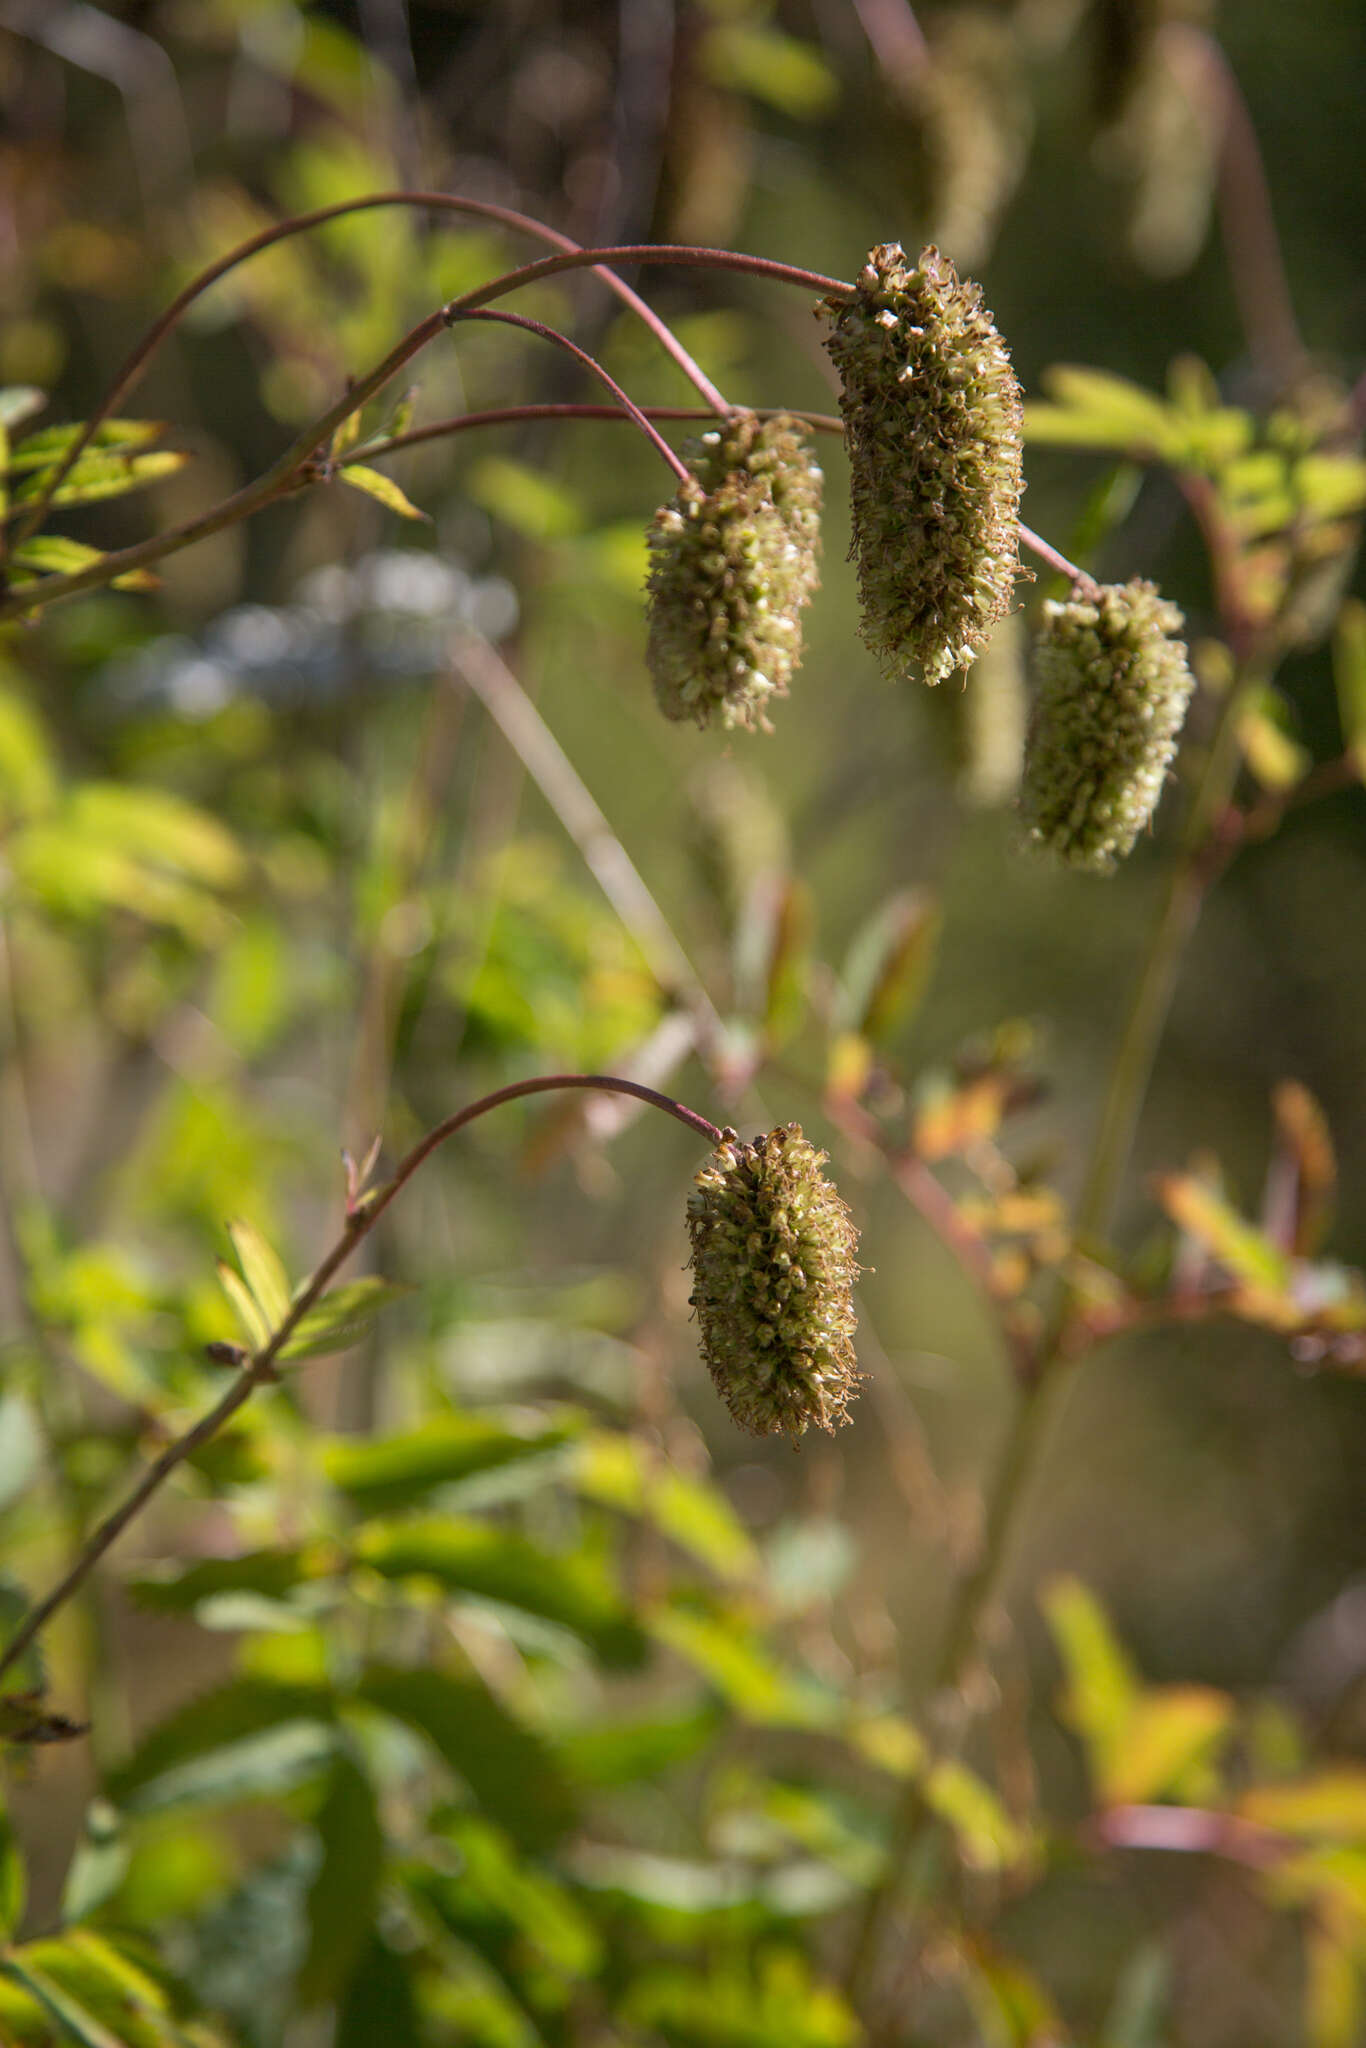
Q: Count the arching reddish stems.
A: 5